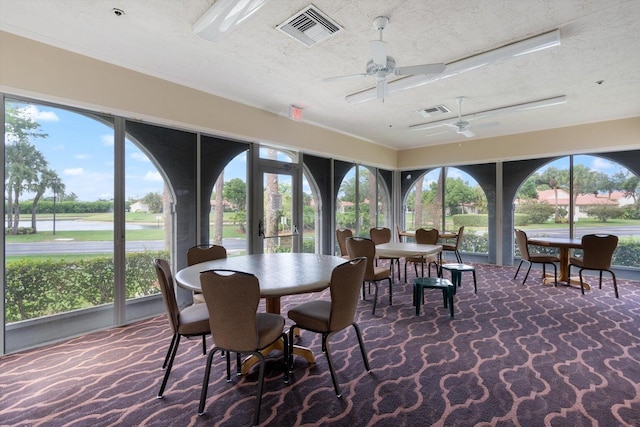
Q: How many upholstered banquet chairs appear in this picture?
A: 12